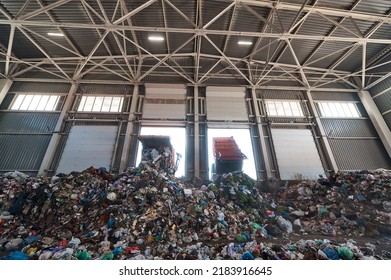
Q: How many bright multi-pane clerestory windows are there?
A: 4